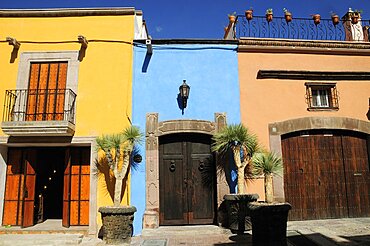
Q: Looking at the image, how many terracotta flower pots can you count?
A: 7